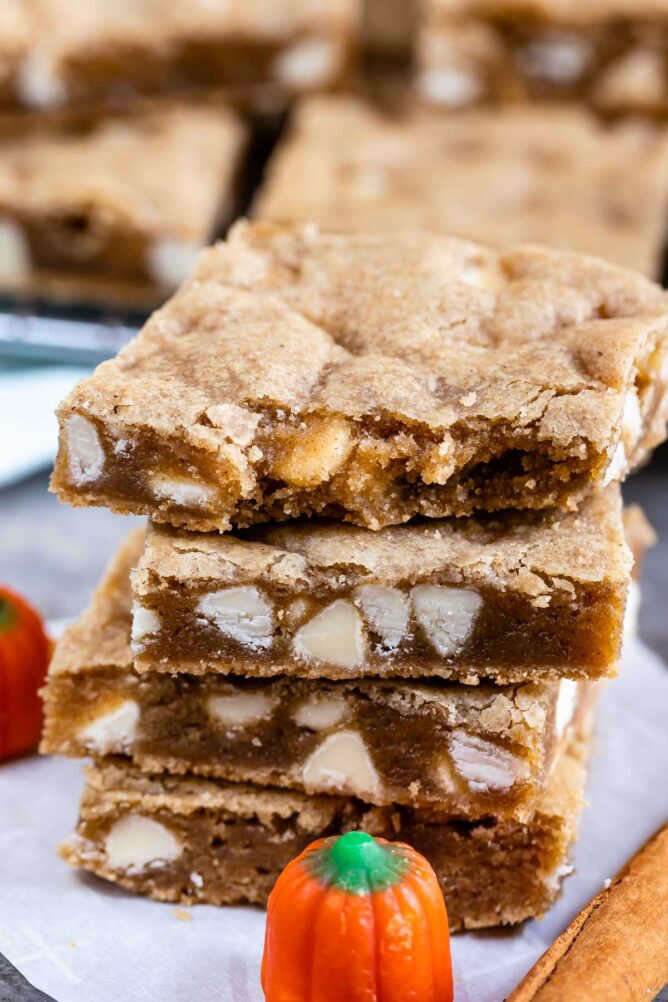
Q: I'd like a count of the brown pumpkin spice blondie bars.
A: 8